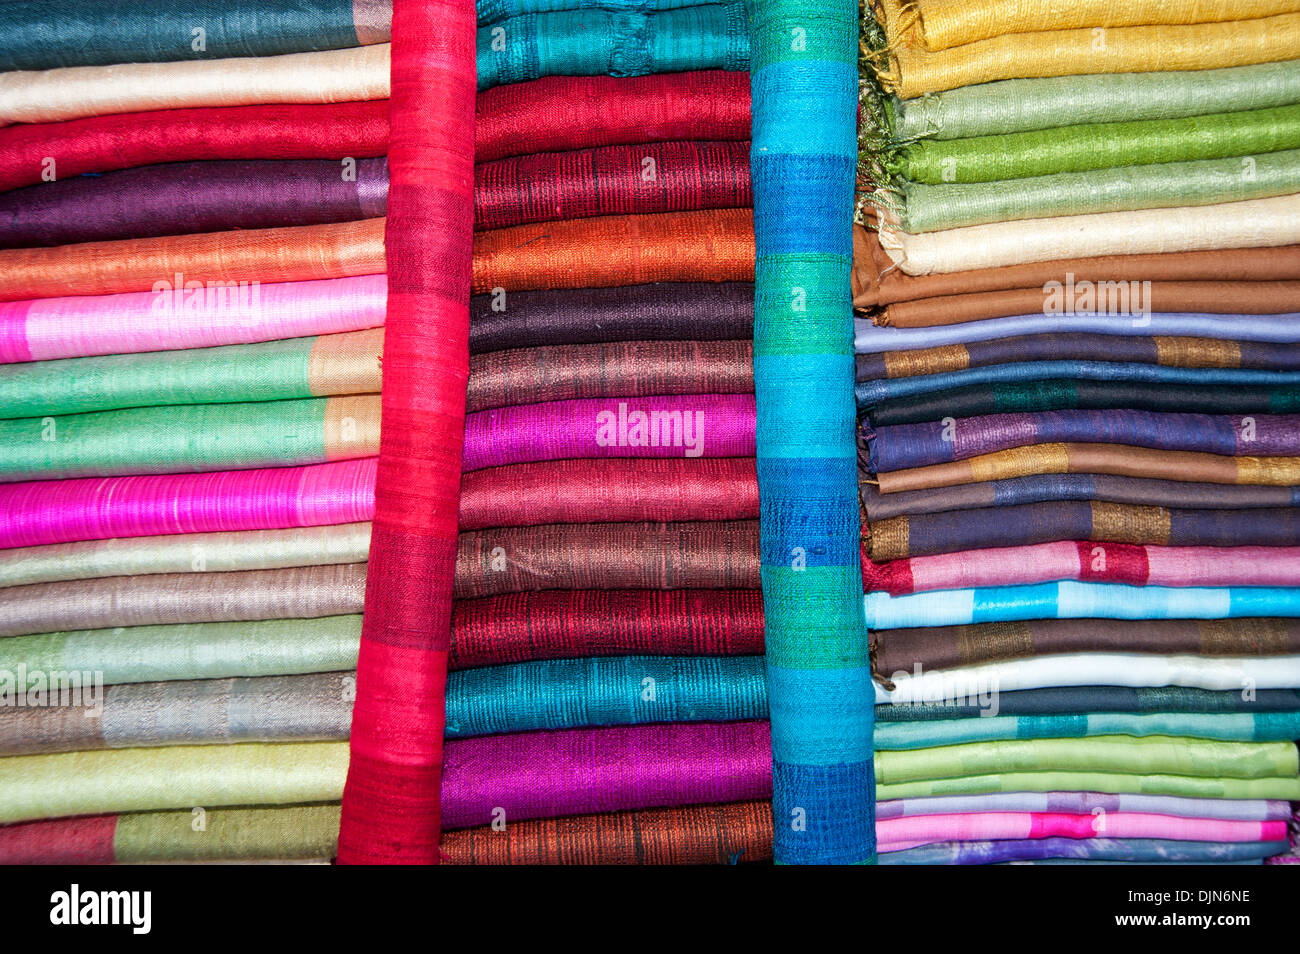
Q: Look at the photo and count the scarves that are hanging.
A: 2